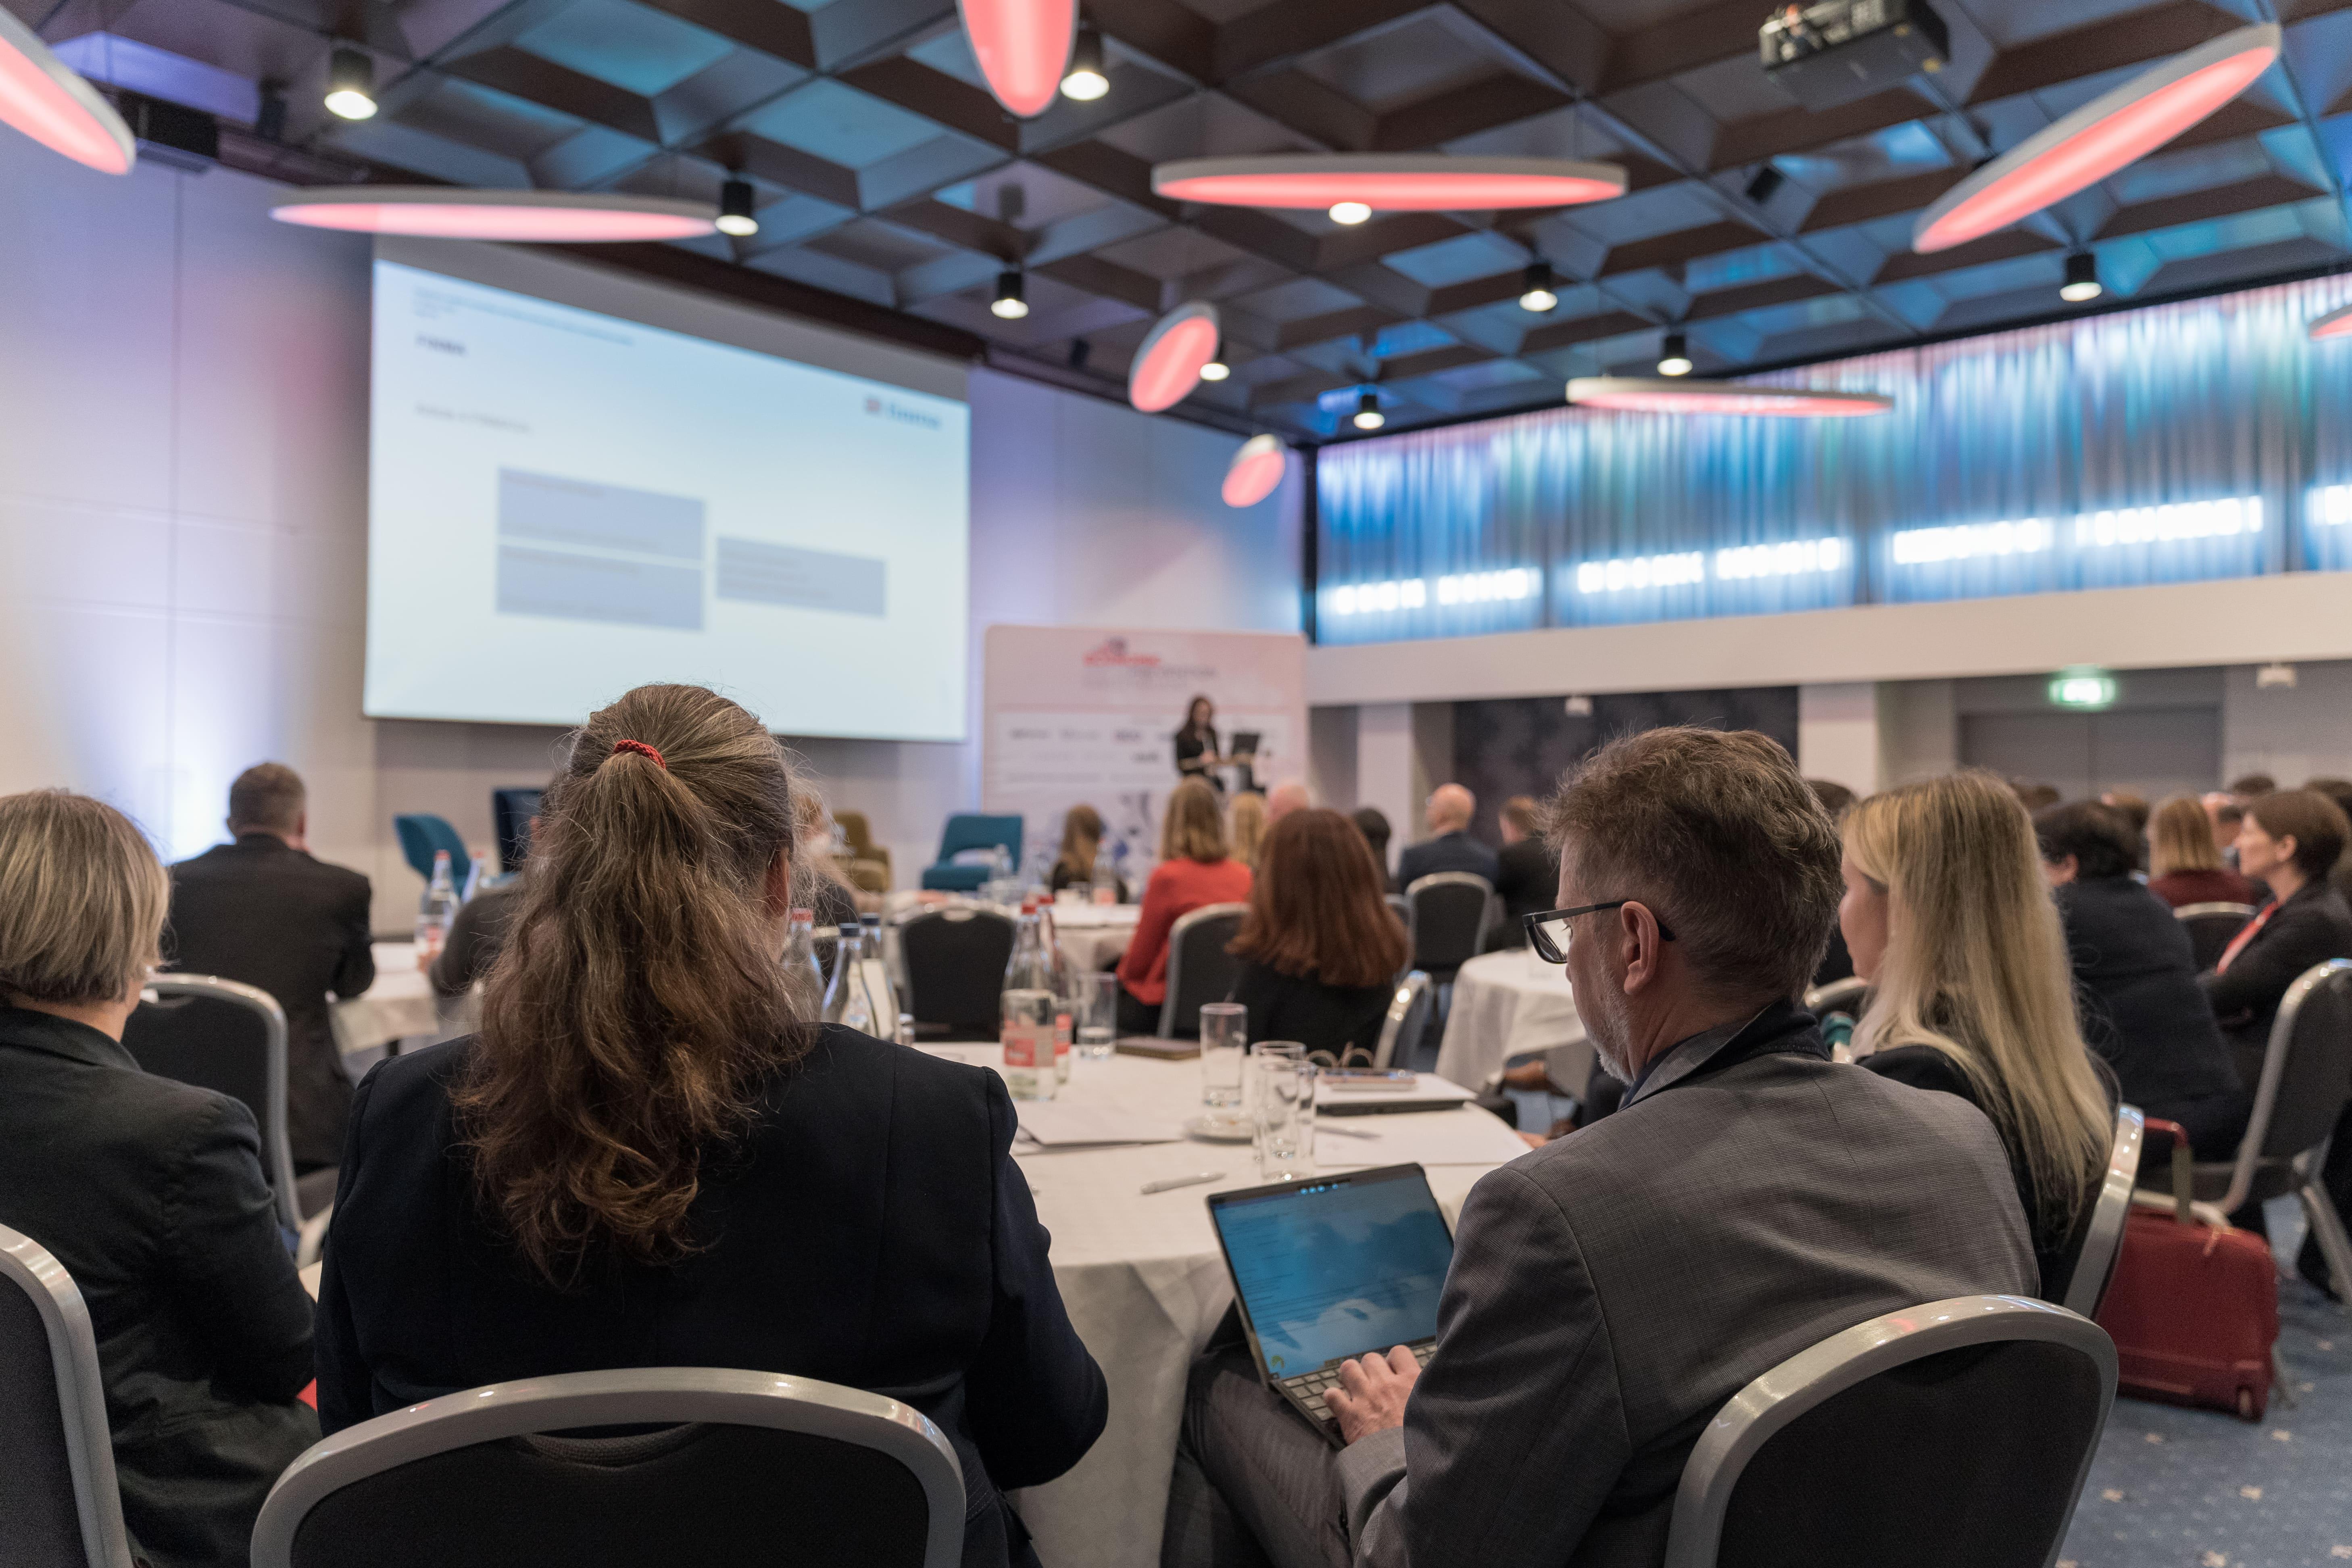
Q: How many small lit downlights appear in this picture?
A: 10